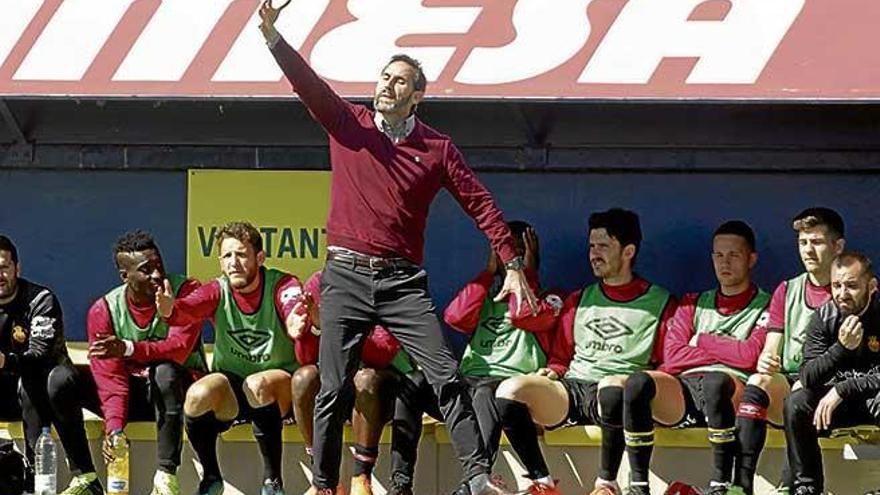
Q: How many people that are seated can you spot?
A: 9